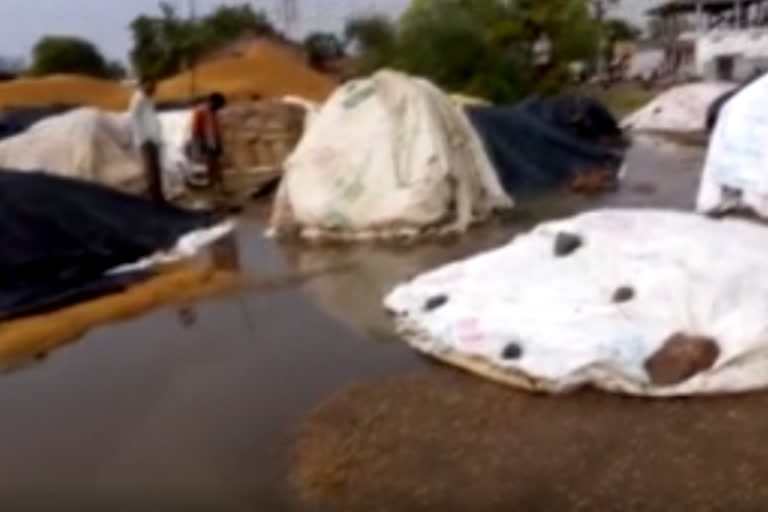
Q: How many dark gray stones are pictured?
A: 4